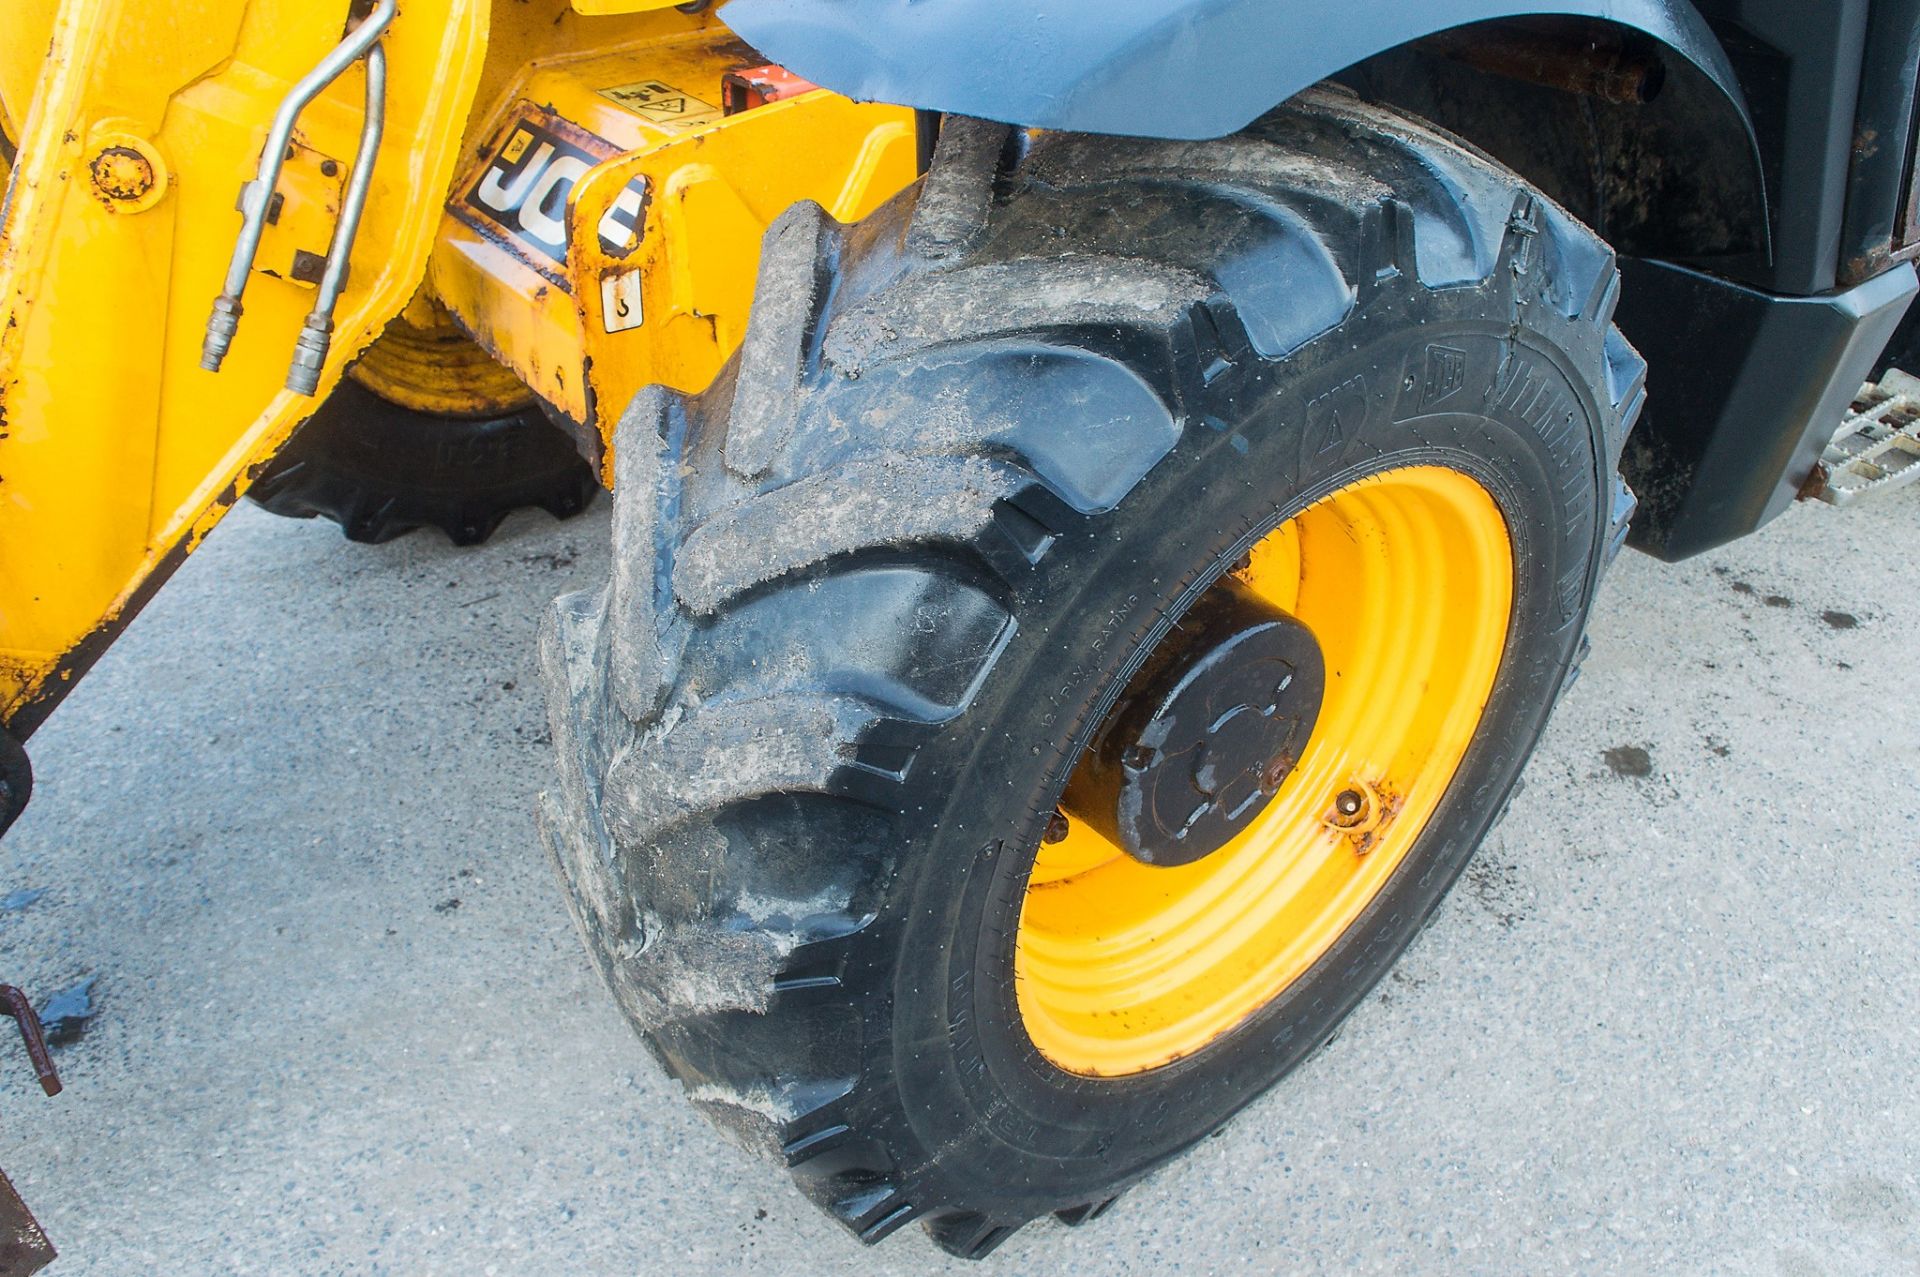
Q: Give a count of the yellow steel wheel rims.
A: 2